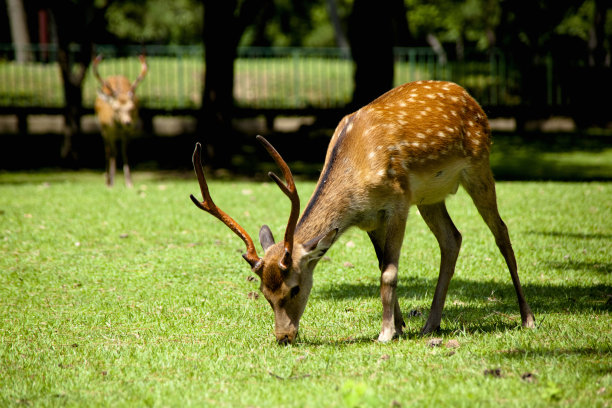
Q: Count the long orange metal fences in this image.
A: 0